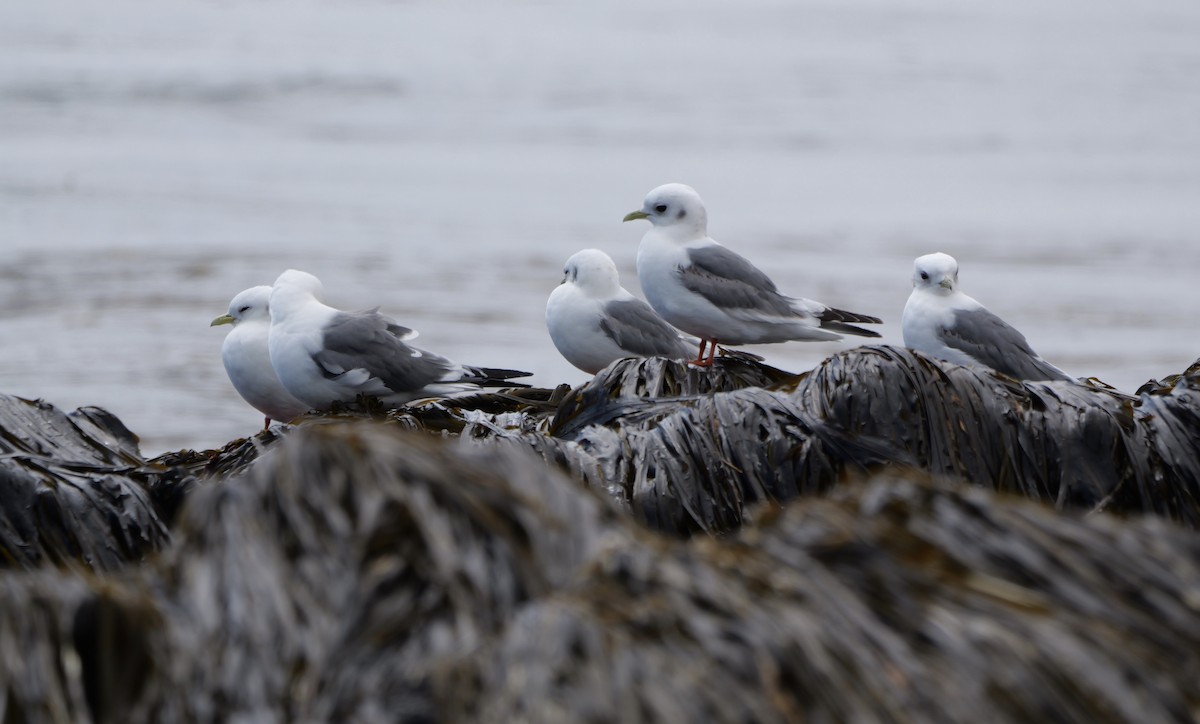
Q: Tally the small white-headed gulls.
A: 5